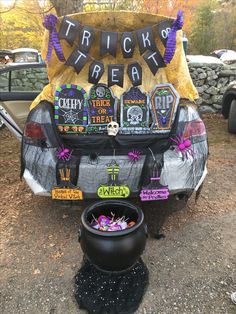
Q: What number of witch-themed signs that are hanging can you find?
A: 3